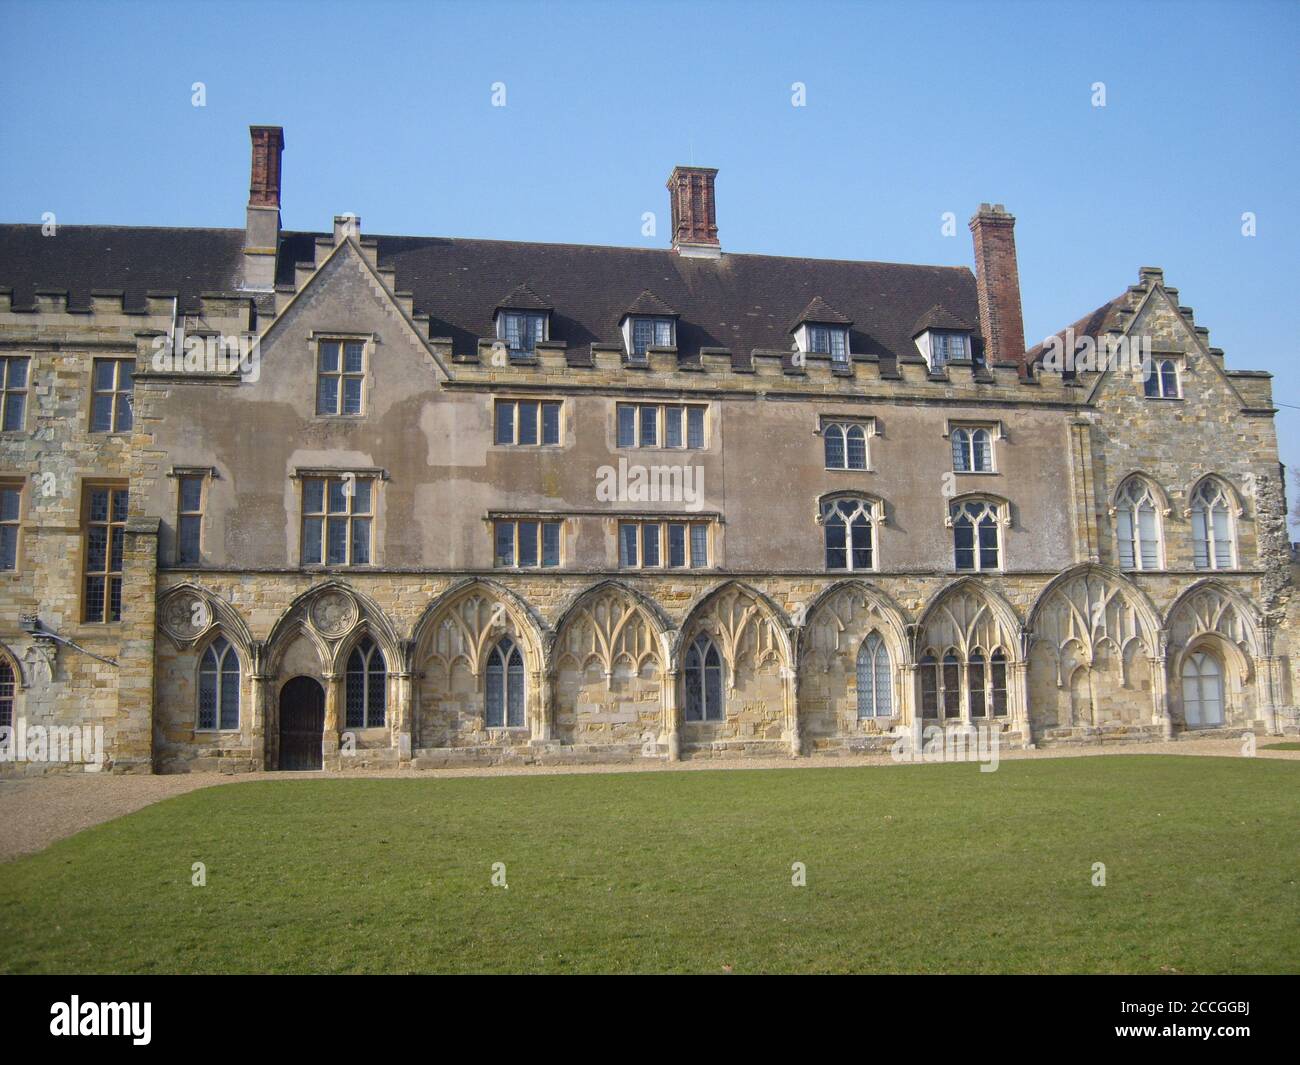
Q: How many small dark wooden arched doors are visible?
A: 1